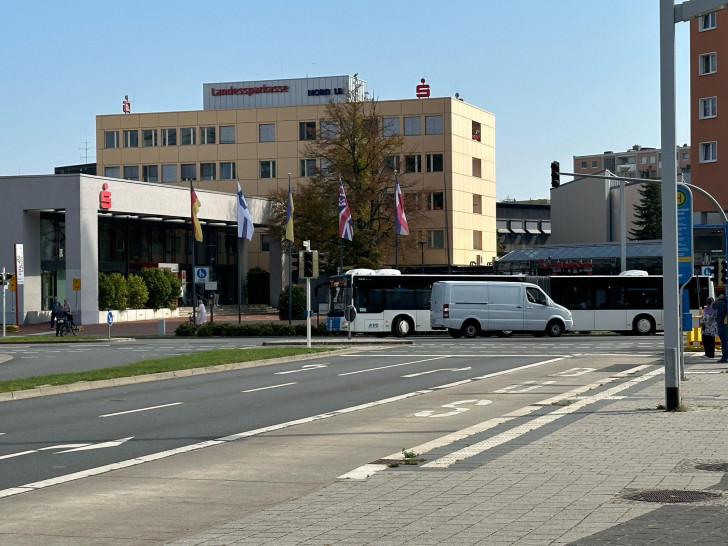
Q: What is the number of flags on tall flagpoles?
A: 5